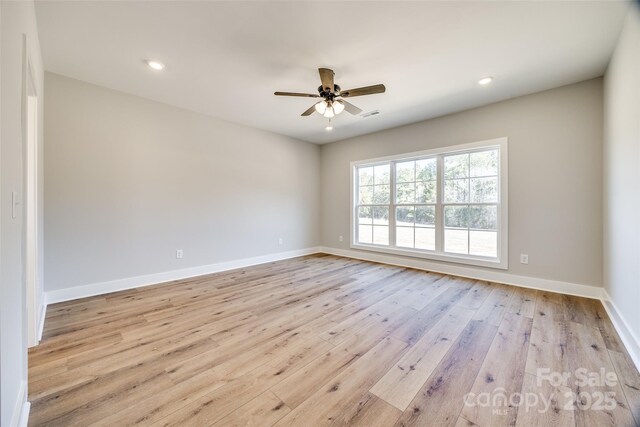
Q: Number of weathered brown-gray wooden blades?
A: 5